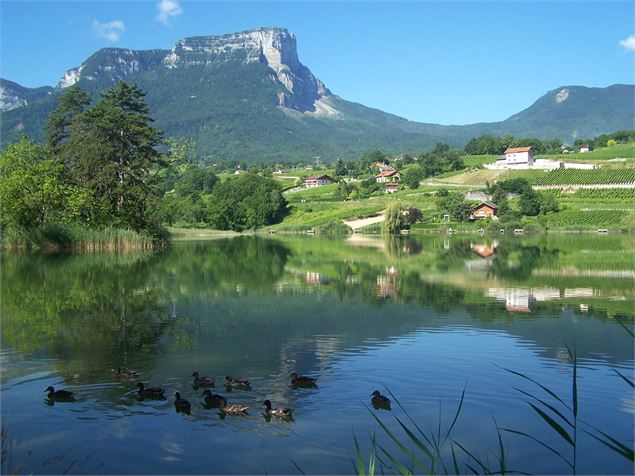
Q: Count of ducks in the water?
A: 11